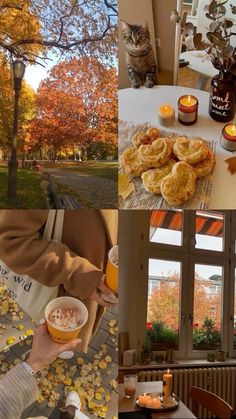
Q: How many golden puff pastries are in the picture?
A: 7